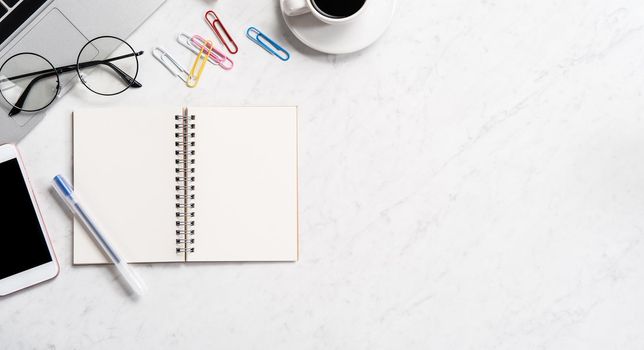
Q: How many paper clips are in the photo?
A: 6